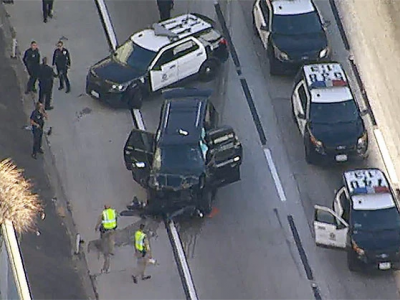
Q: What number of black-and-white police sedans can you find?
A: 4